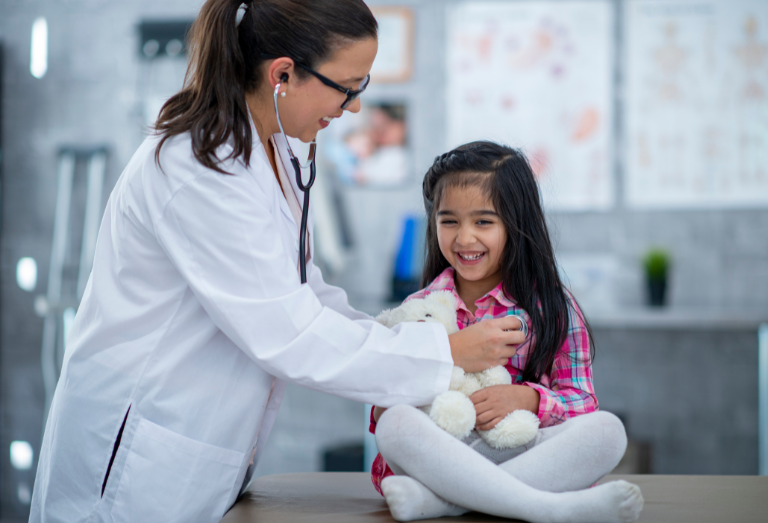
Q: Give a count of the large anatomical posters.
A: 2